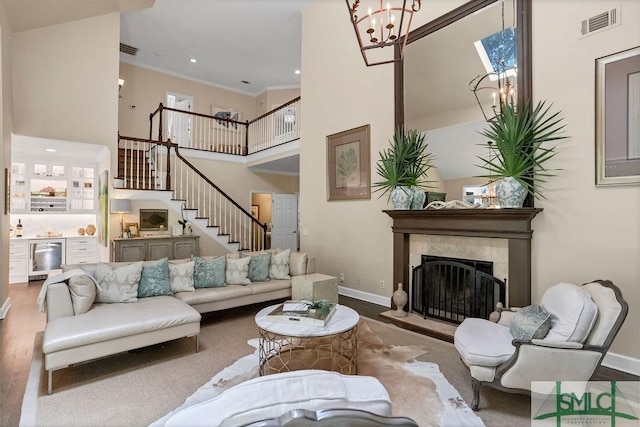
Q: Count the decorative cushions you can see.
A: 8